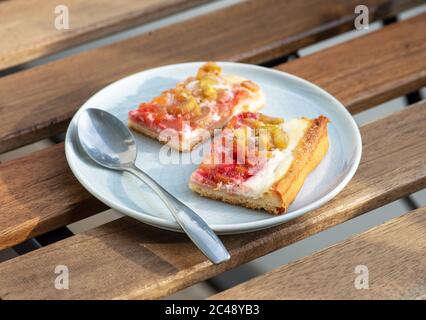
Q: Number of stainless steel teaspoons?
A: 1